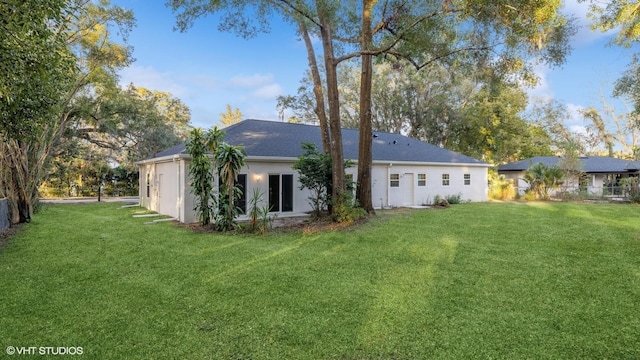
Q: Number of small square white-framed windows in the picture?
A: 4